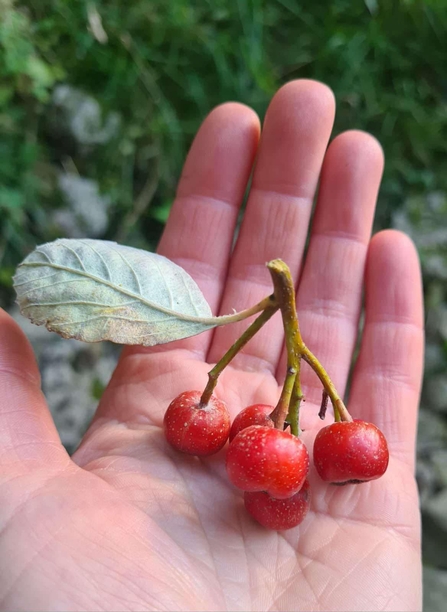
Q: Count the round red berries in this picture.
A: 5